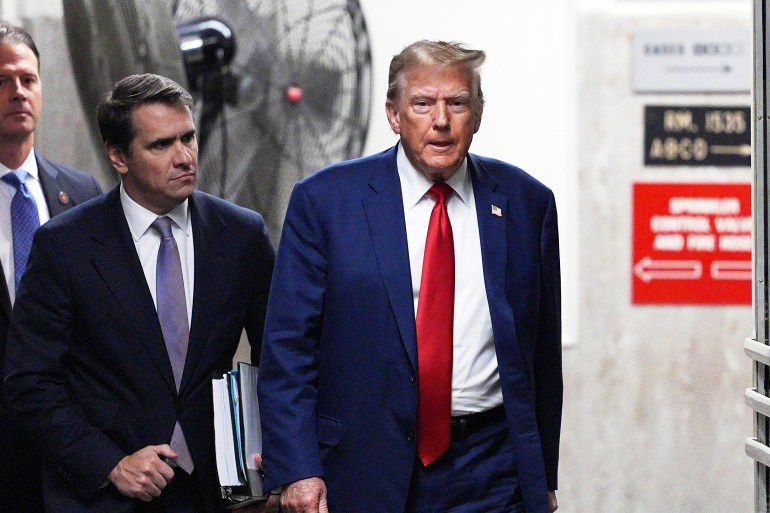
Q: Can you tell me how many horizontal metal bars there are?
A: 3